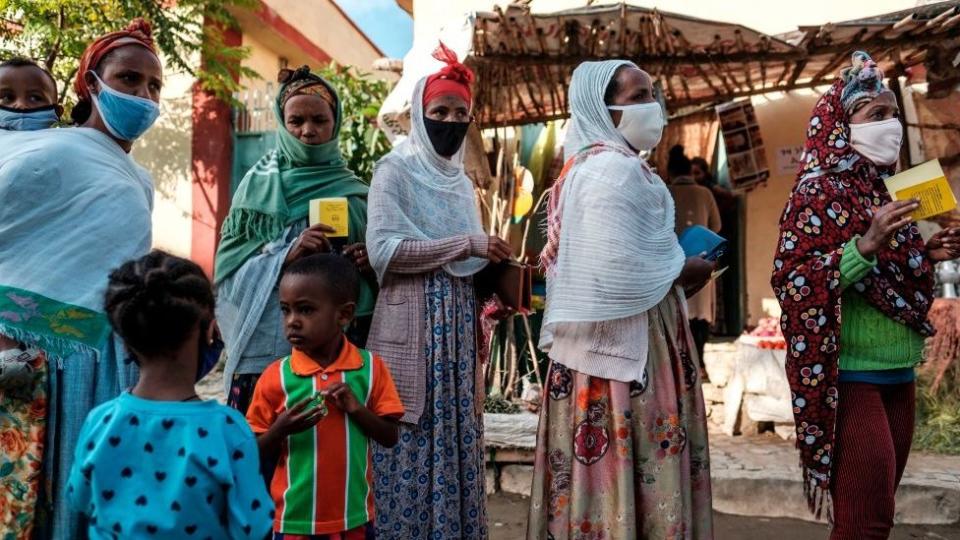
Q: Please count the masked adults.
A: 4